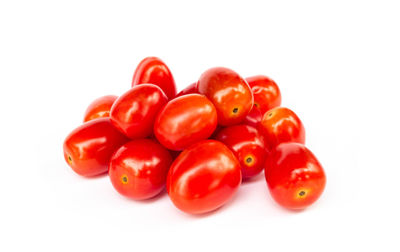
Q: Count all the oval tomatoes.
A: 13